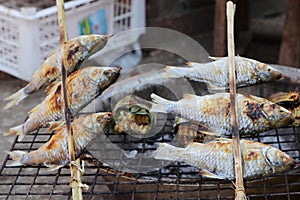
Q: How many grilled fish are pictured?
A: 6